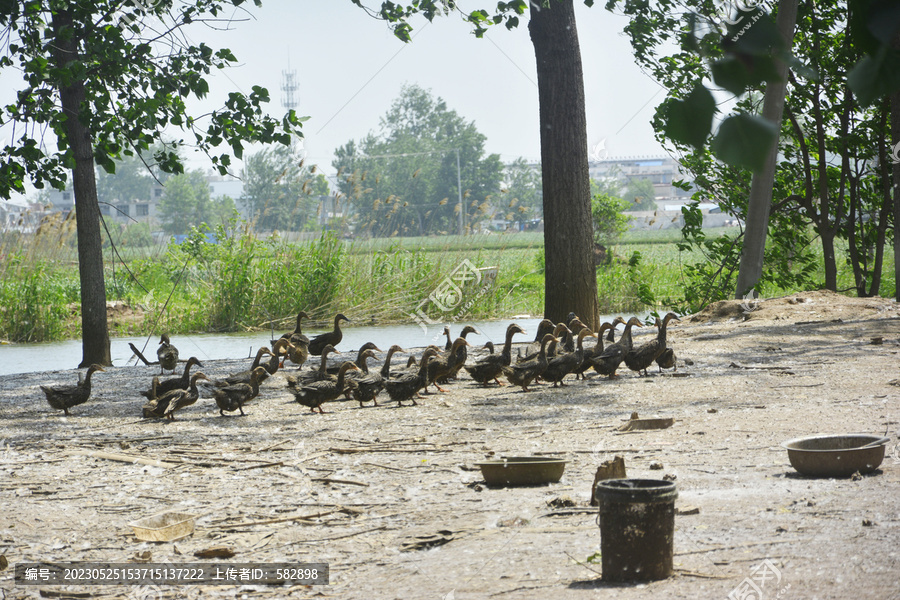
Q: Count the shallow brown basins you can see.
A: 2